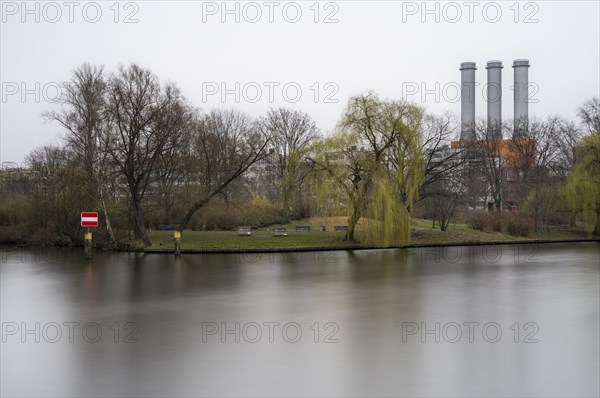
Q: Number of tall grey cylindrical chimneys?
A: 3